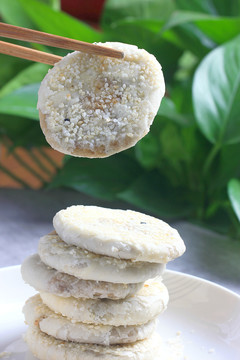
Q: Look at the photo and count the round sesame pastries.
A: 7